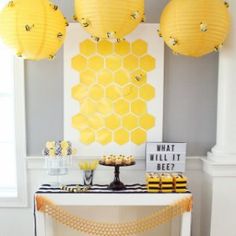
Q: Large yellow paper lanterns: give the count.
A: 3